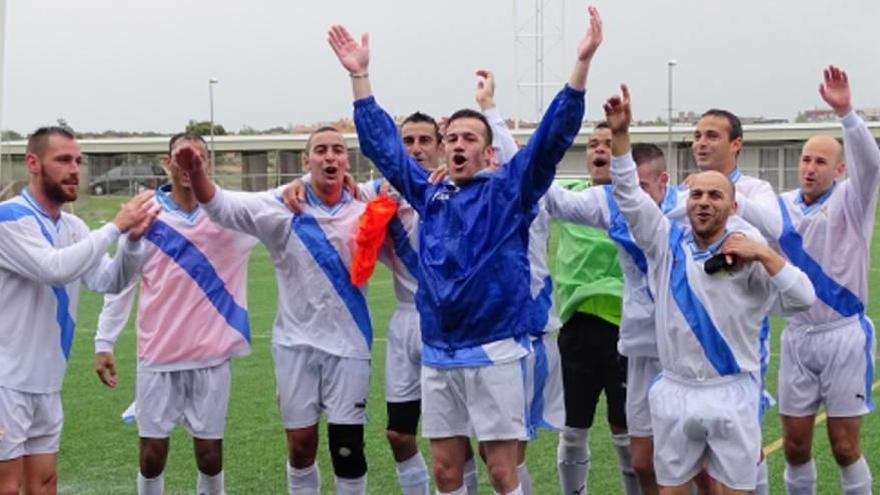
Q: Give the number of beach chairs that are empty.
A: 0